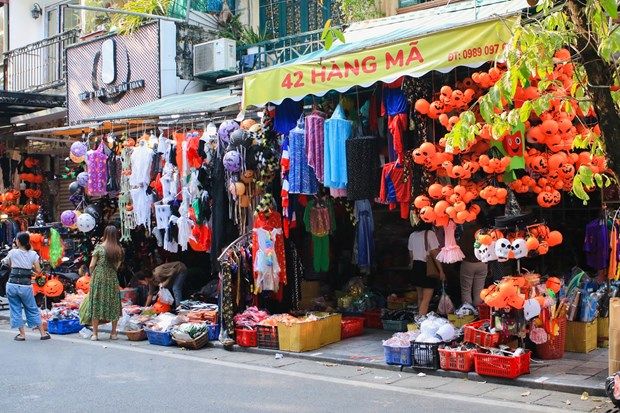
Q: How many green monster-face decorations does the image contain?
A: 1